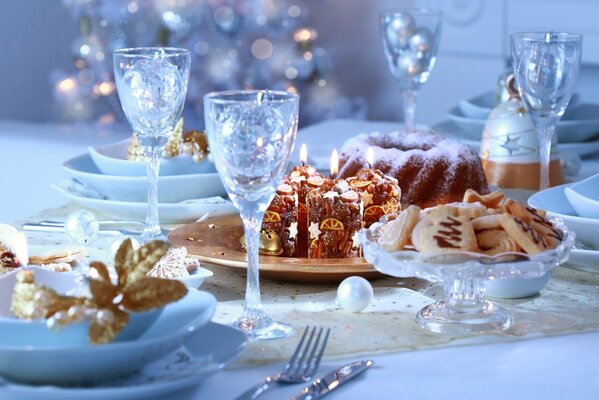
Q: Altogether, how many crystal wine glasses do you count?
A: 4